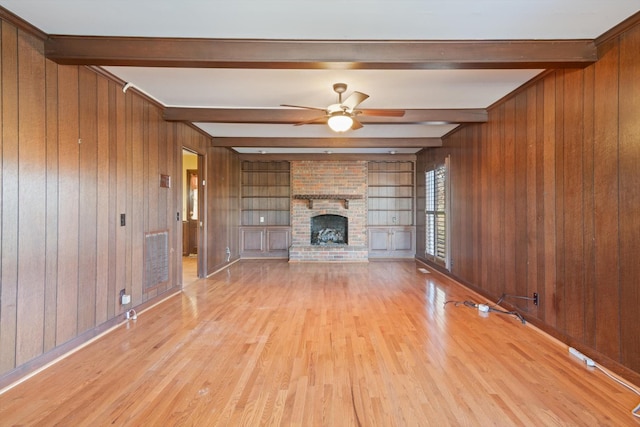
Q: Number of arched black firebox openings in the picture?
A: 1